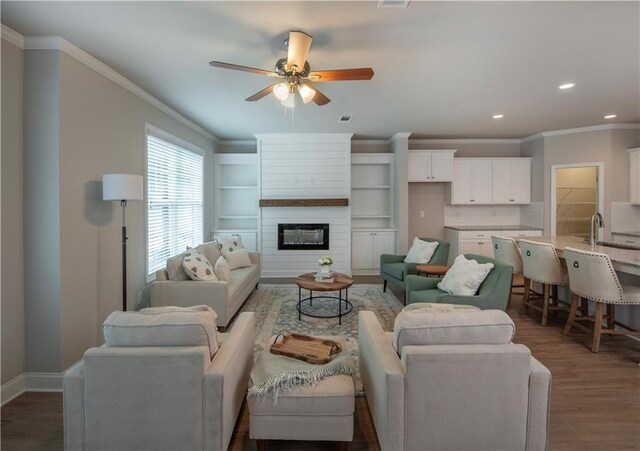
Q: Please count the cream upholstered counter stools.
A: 3